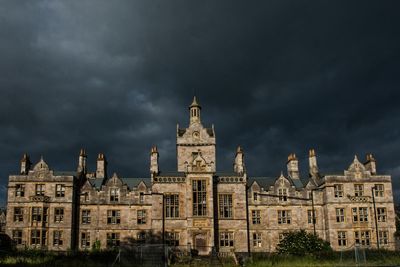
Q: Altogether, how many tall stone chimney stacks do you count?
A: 8